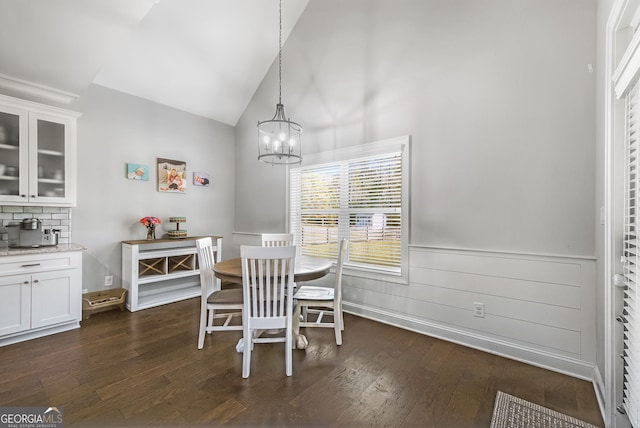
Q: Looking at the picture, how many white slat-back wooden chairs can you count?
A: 4